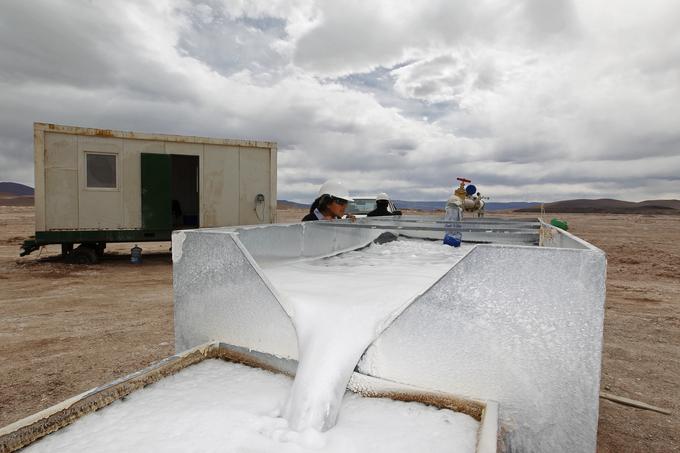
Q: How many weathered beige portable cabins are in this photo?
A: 1